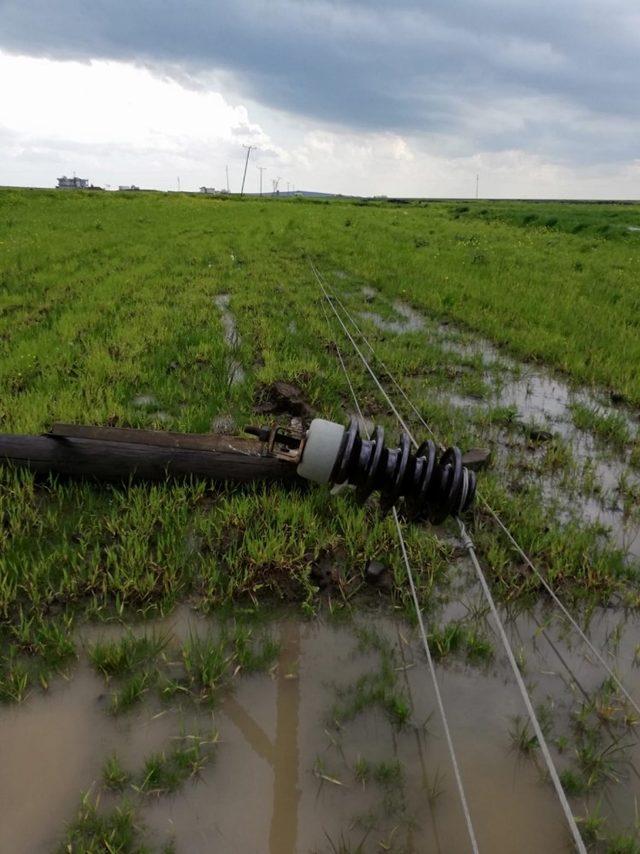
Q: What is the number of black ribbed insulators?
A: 1